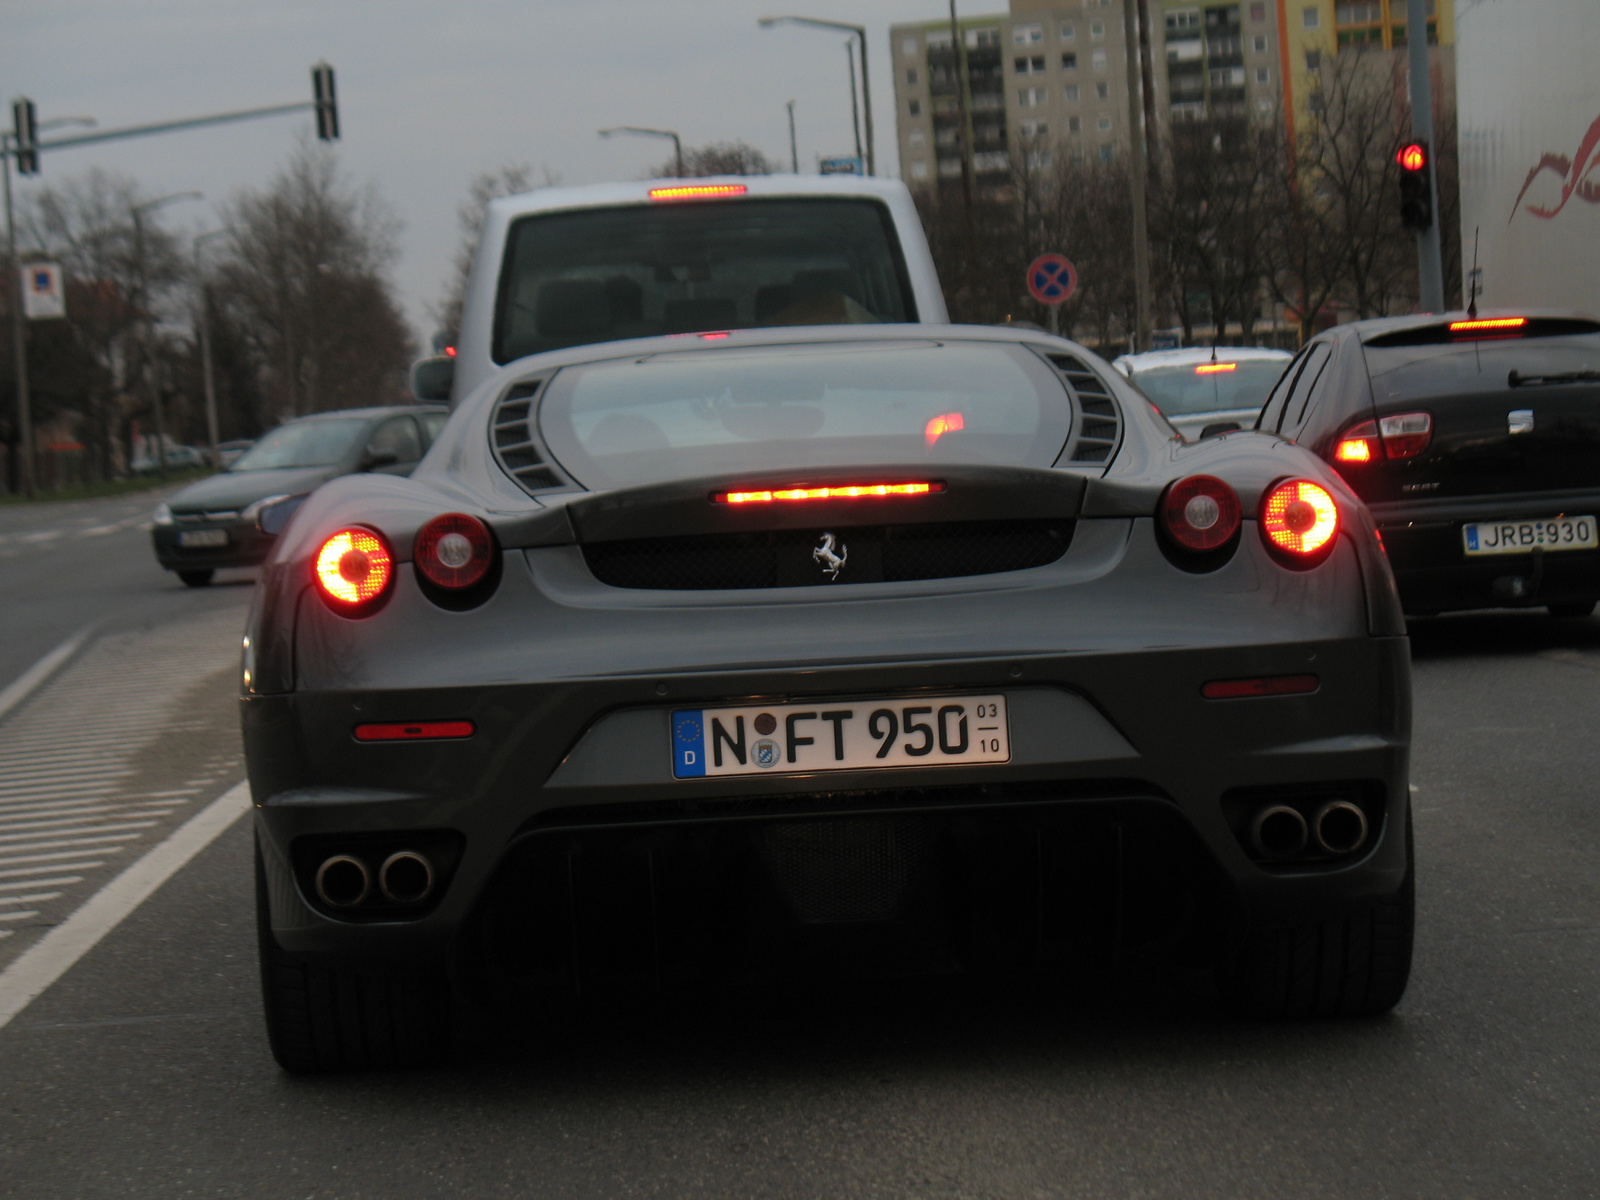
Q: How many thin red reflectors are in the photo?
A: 2